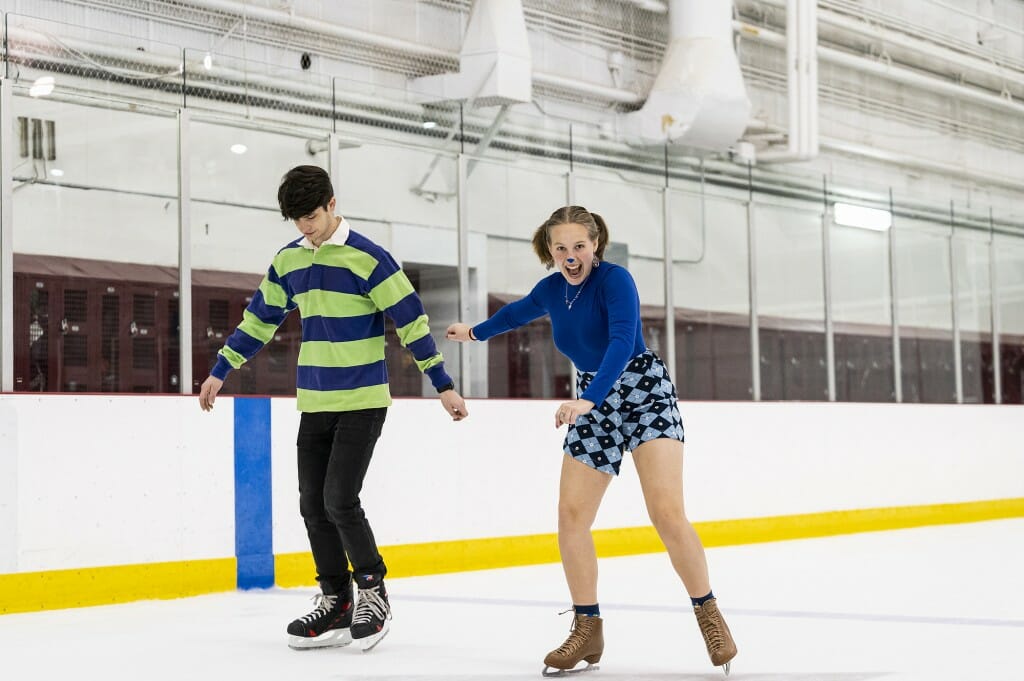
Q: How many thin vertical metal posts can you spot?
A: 11